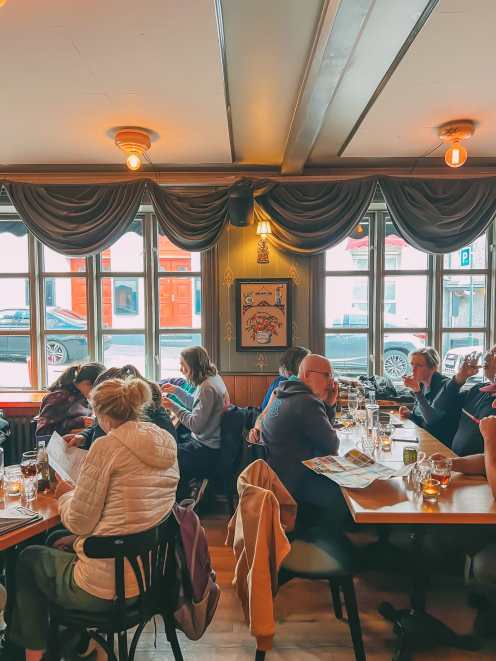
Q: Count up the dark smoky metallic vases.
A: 0